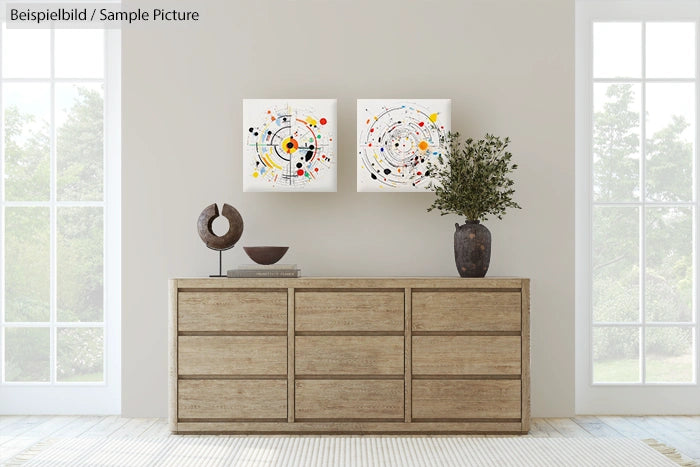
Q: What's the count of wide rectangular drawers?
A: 9